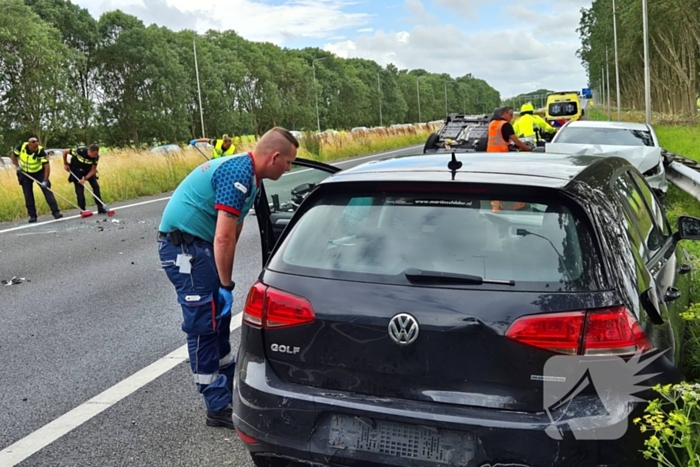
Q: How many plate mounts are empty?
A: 1